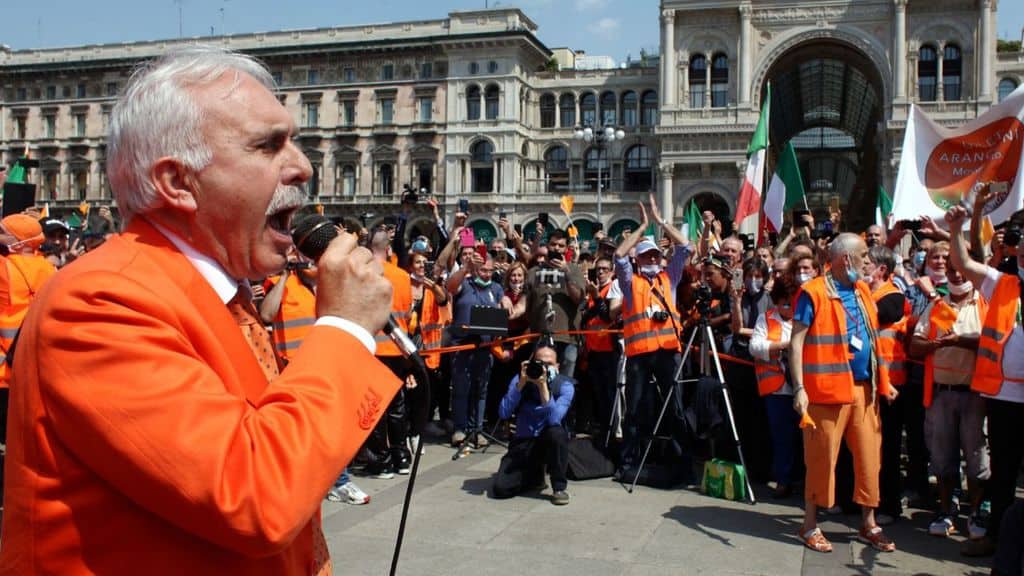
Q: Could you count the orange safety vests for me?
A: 11